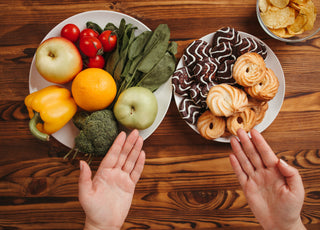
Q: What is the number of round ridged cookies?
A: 6